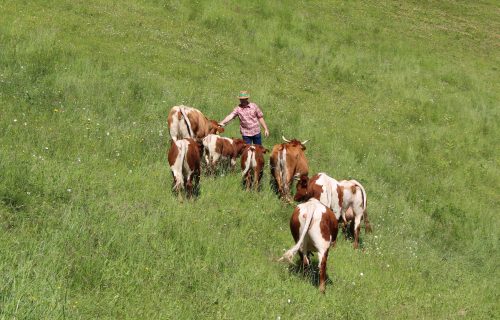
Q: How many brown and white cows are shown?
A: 7